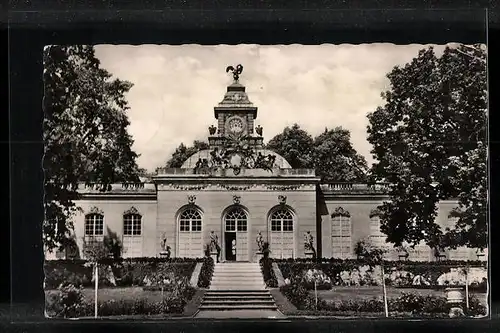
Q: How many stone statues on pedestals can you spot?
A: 4